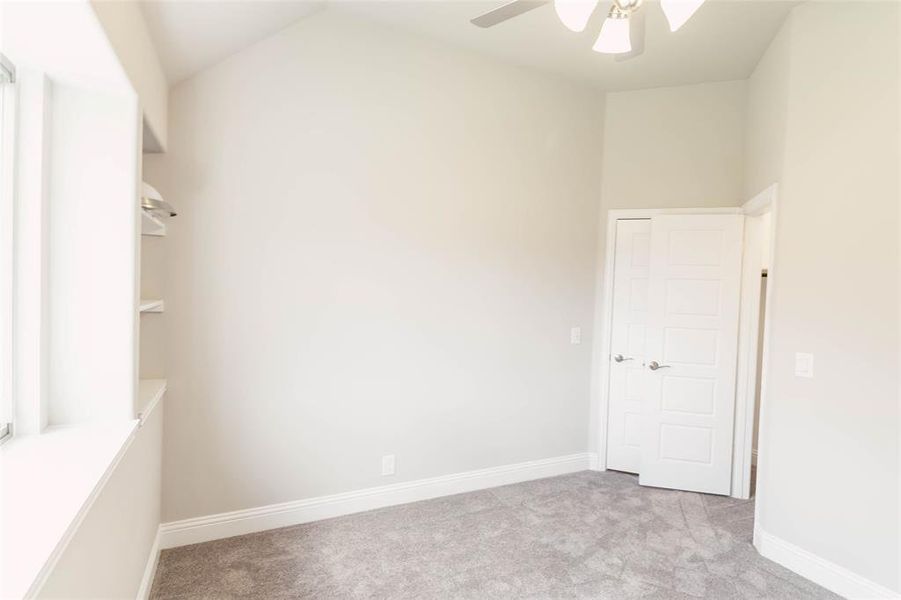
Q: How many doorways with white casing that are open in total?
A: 1